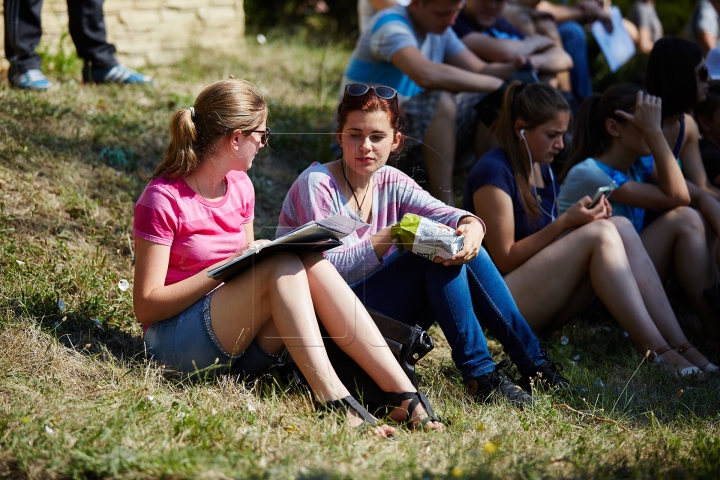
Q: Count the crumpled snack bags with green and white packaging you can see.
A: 1